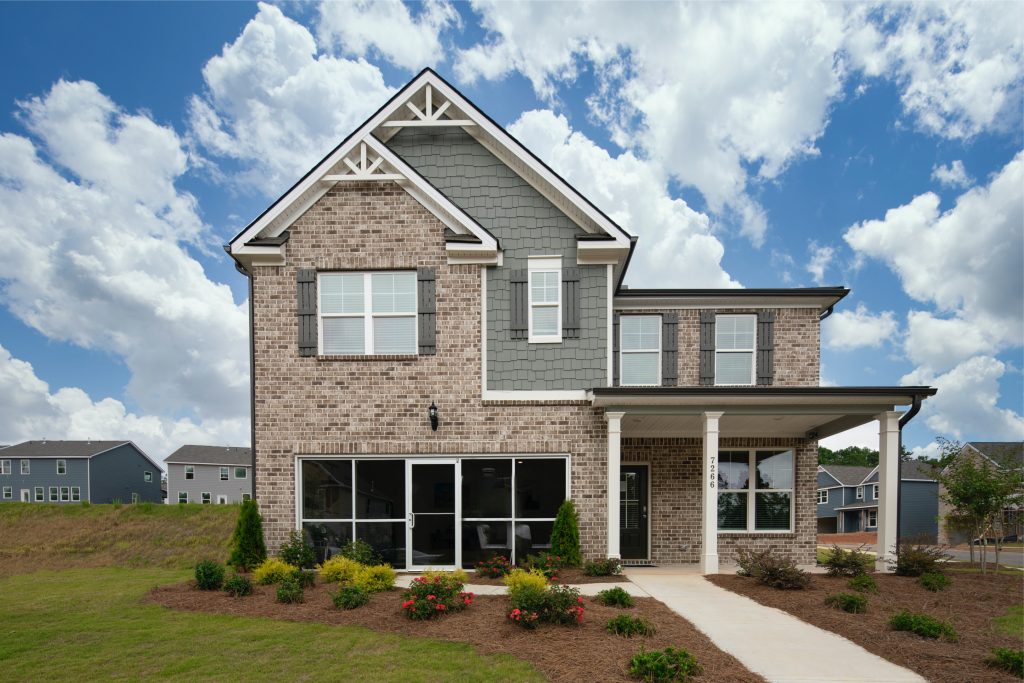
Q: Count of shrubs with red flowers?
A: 4